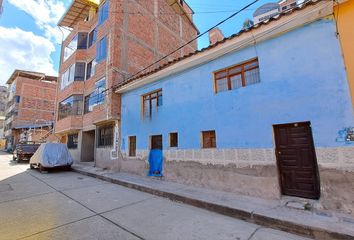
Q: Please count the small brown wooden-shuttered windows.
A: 3